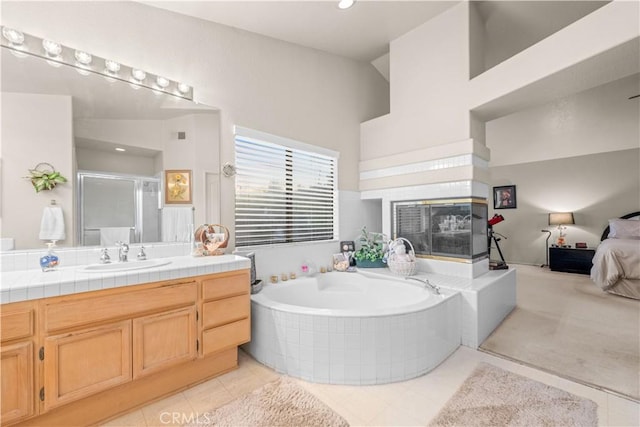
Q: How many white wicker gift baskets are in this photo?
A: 1